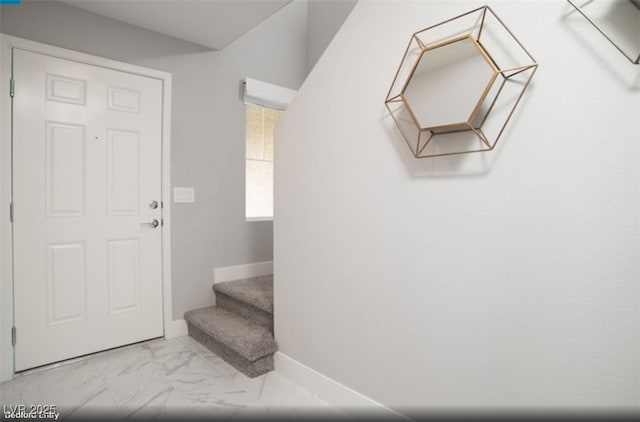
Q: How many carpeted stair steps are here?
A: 2